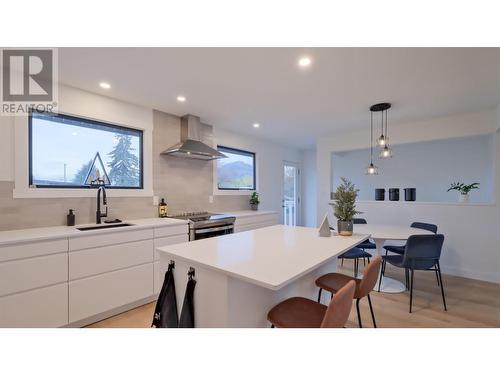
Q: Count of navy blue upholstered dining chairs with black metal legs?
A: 4